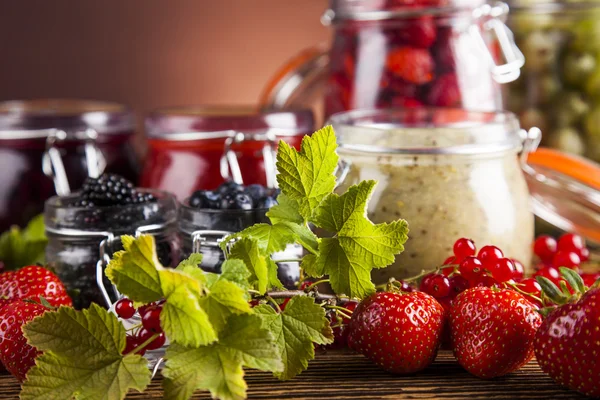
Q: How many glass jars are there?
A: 7